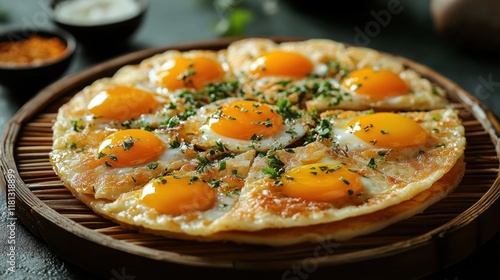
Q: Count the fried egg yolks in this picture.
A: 9